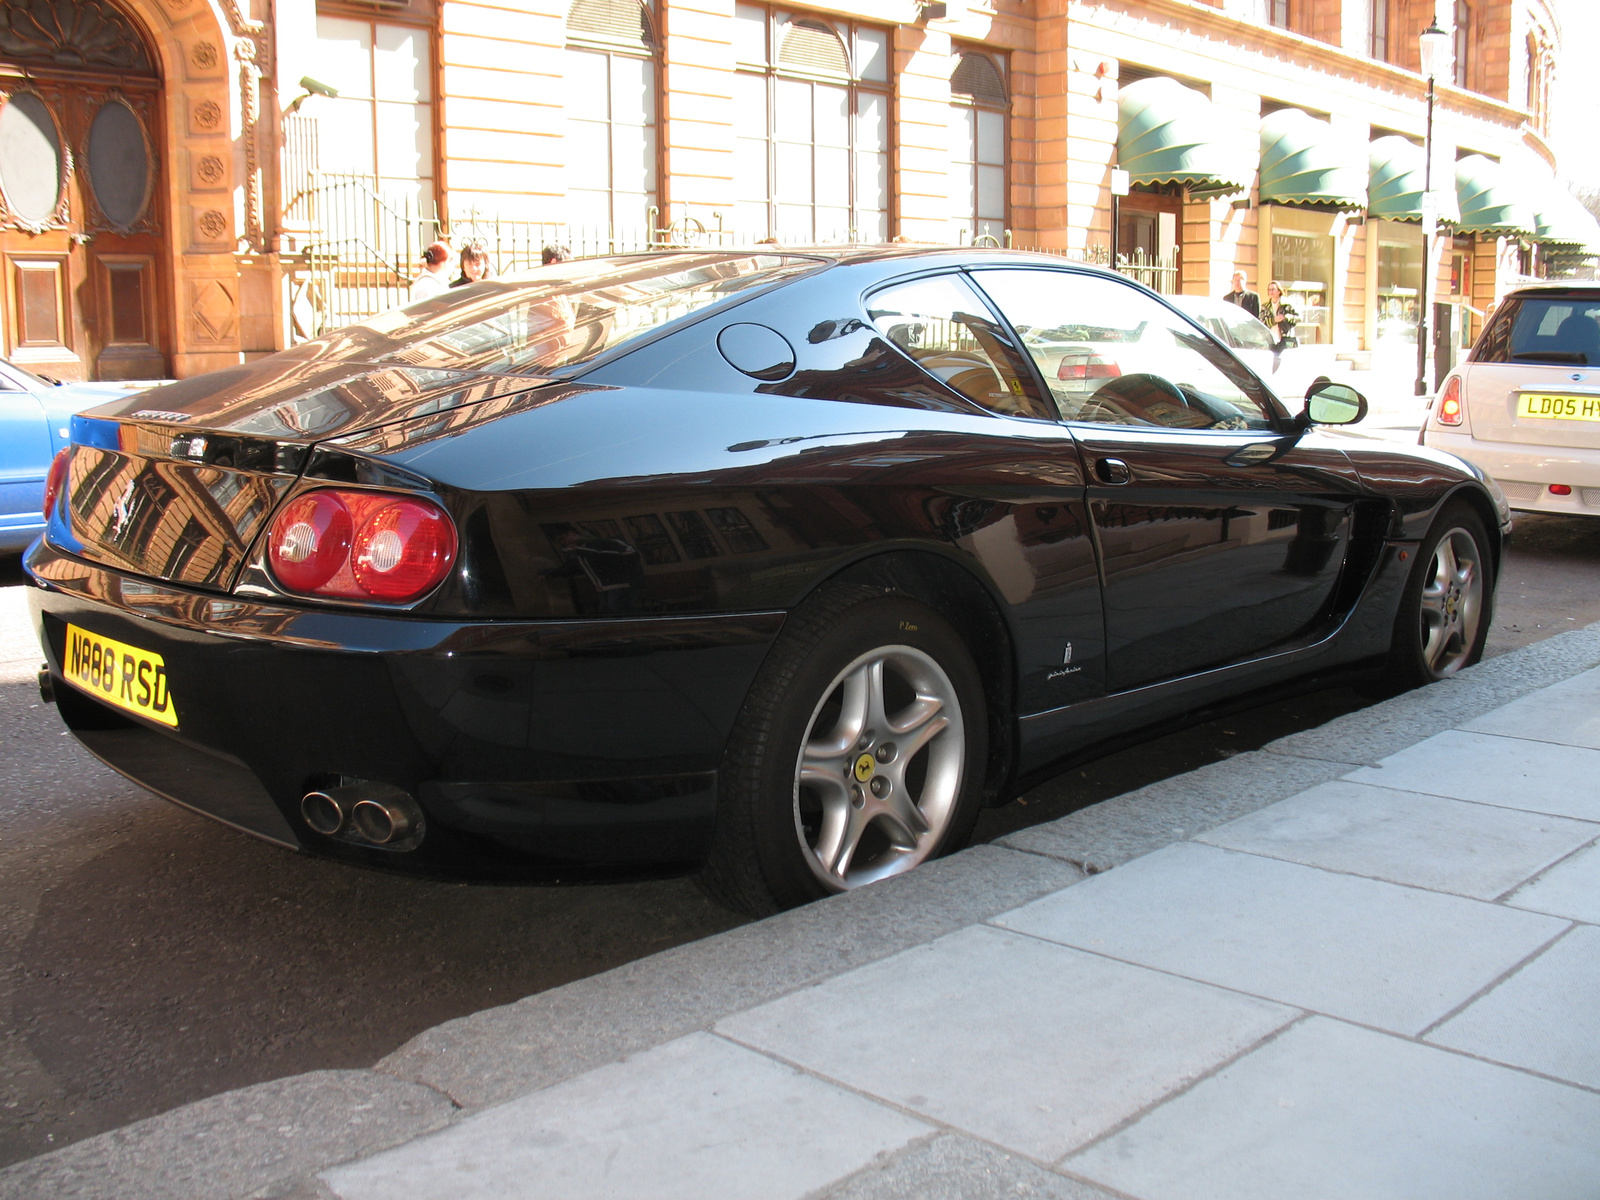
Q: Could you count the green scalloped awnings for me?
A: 5